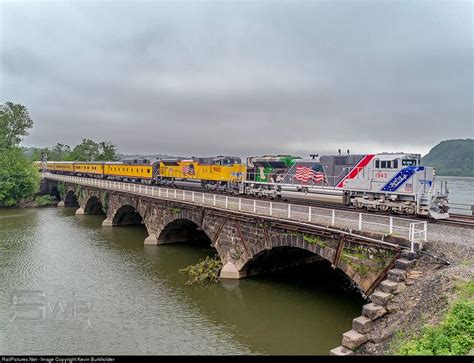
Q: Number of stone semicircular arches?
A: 6